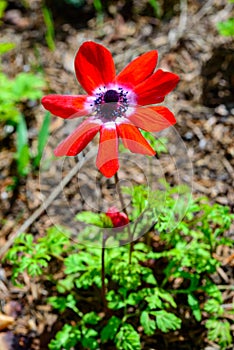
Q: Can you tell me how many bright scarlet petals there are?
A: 8